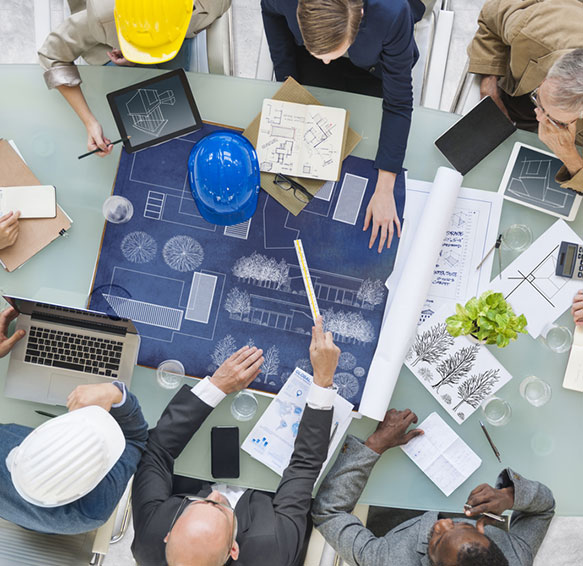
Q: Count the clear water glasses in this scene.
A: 7